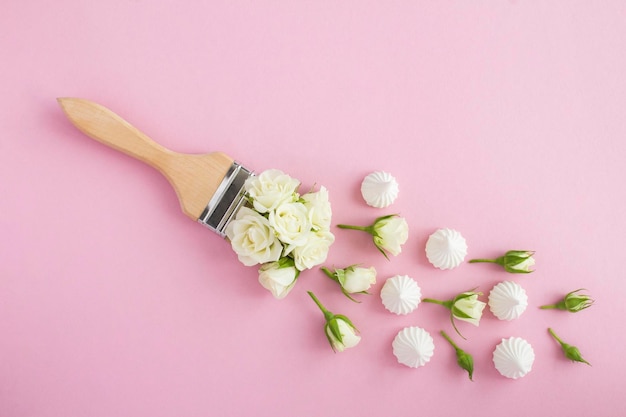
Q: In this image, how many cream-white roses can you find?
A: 11